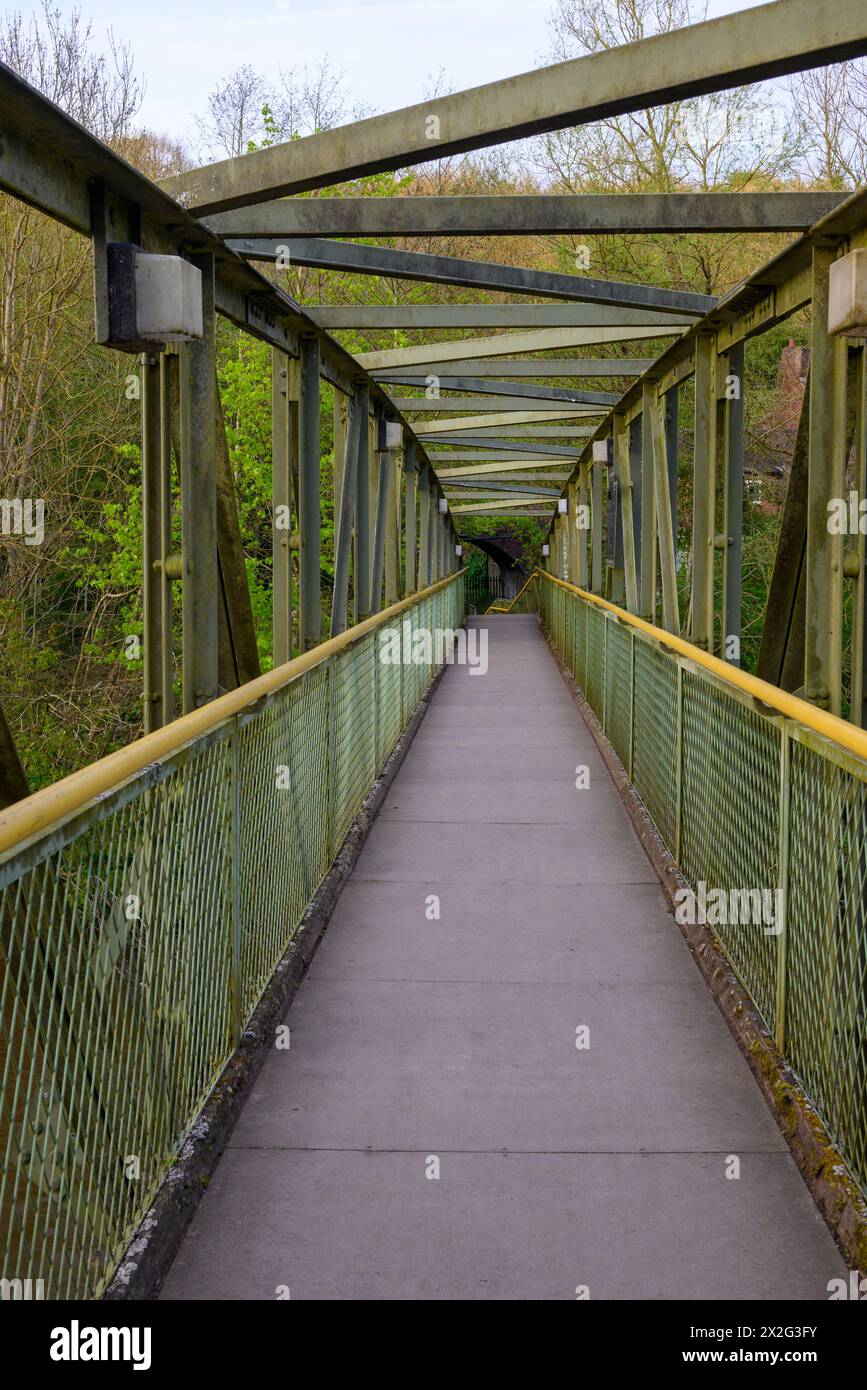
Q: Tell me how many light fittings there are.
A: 8